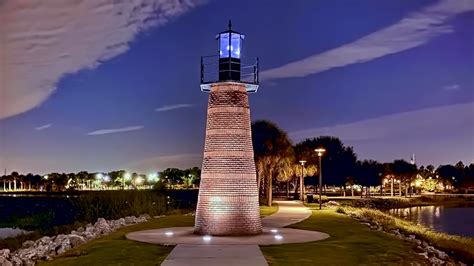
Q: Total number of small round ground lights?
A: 4